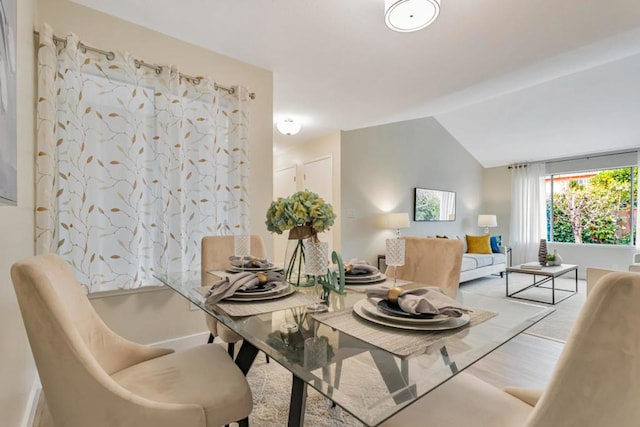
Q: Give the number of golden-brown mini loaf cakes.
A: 0